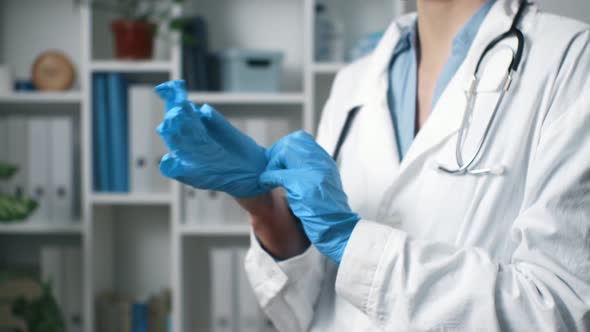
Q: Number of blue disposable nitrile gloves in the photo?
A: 2